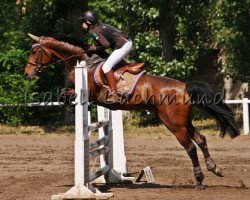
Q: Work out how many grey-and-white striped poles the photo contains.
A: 4